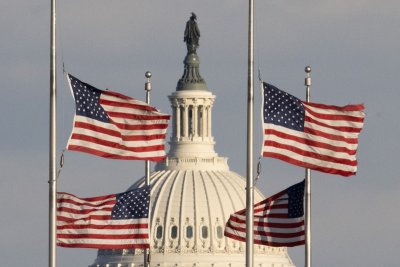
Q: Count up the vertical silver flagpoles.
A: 4